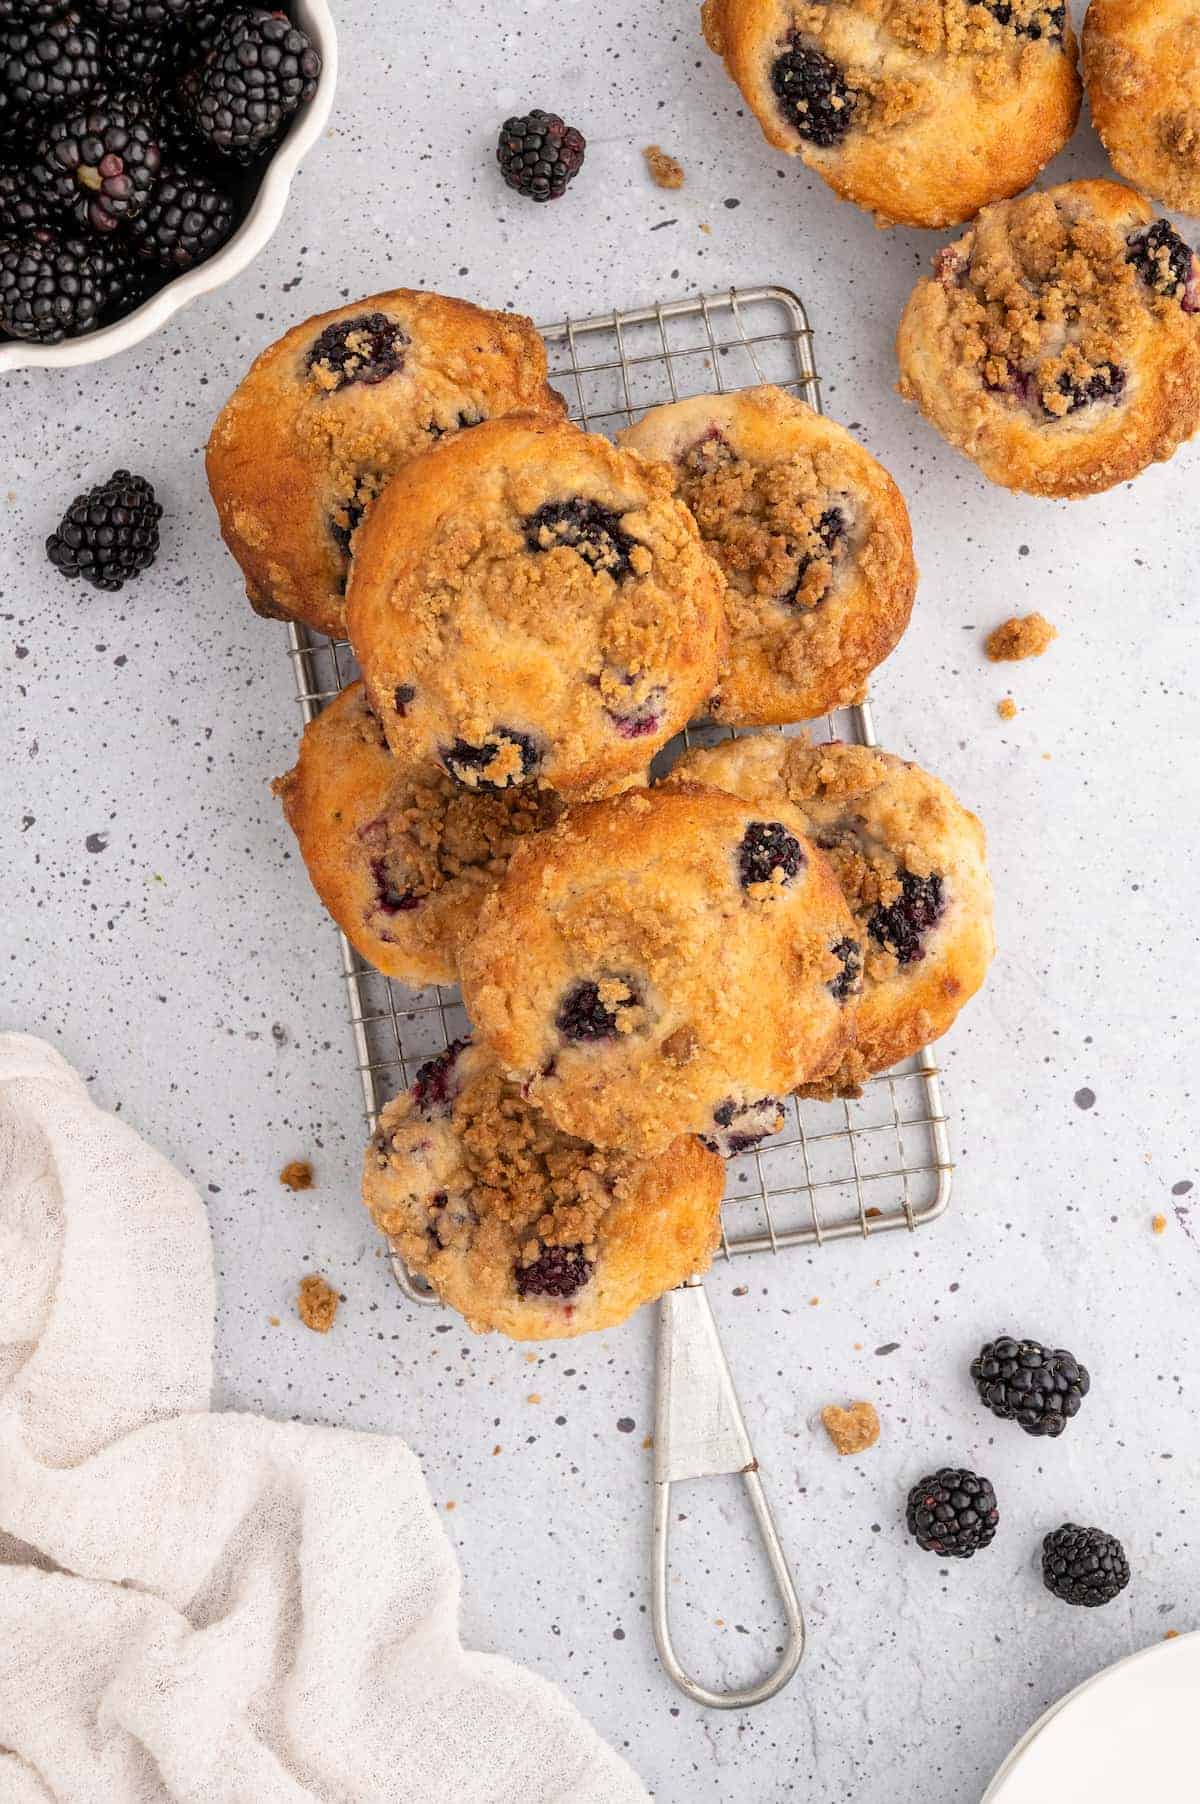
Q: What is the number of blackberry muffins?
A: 10